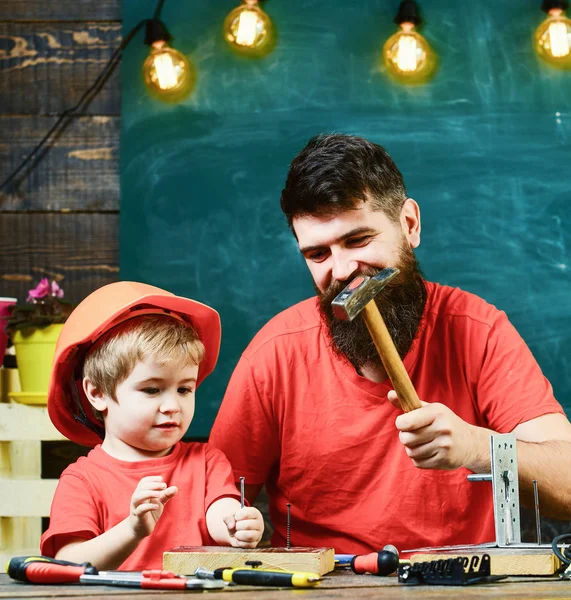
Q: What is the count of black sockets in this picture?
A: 3